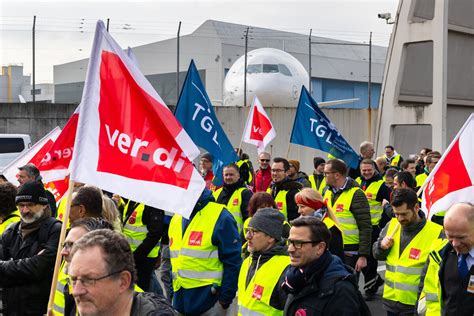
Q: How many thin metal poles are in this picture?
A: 6